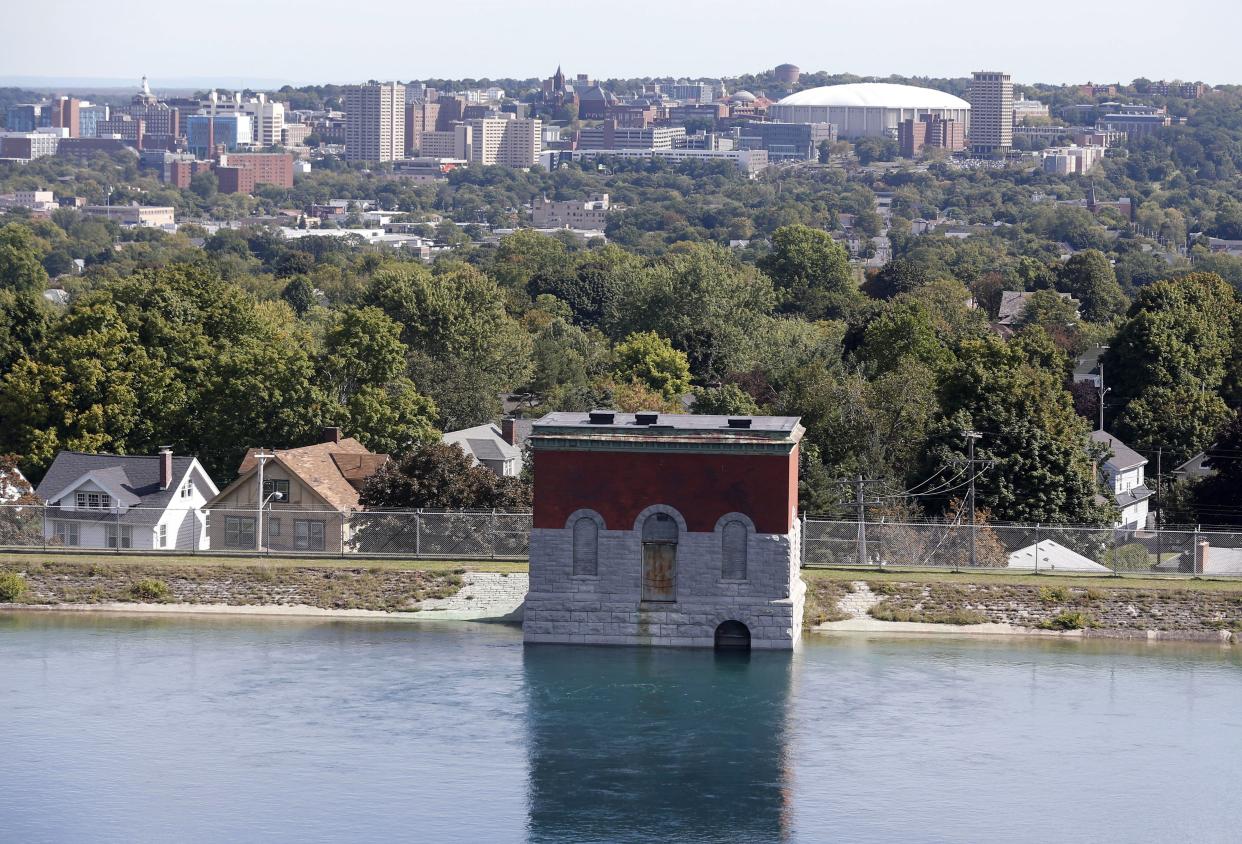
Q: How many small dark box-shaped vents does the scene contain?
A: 3